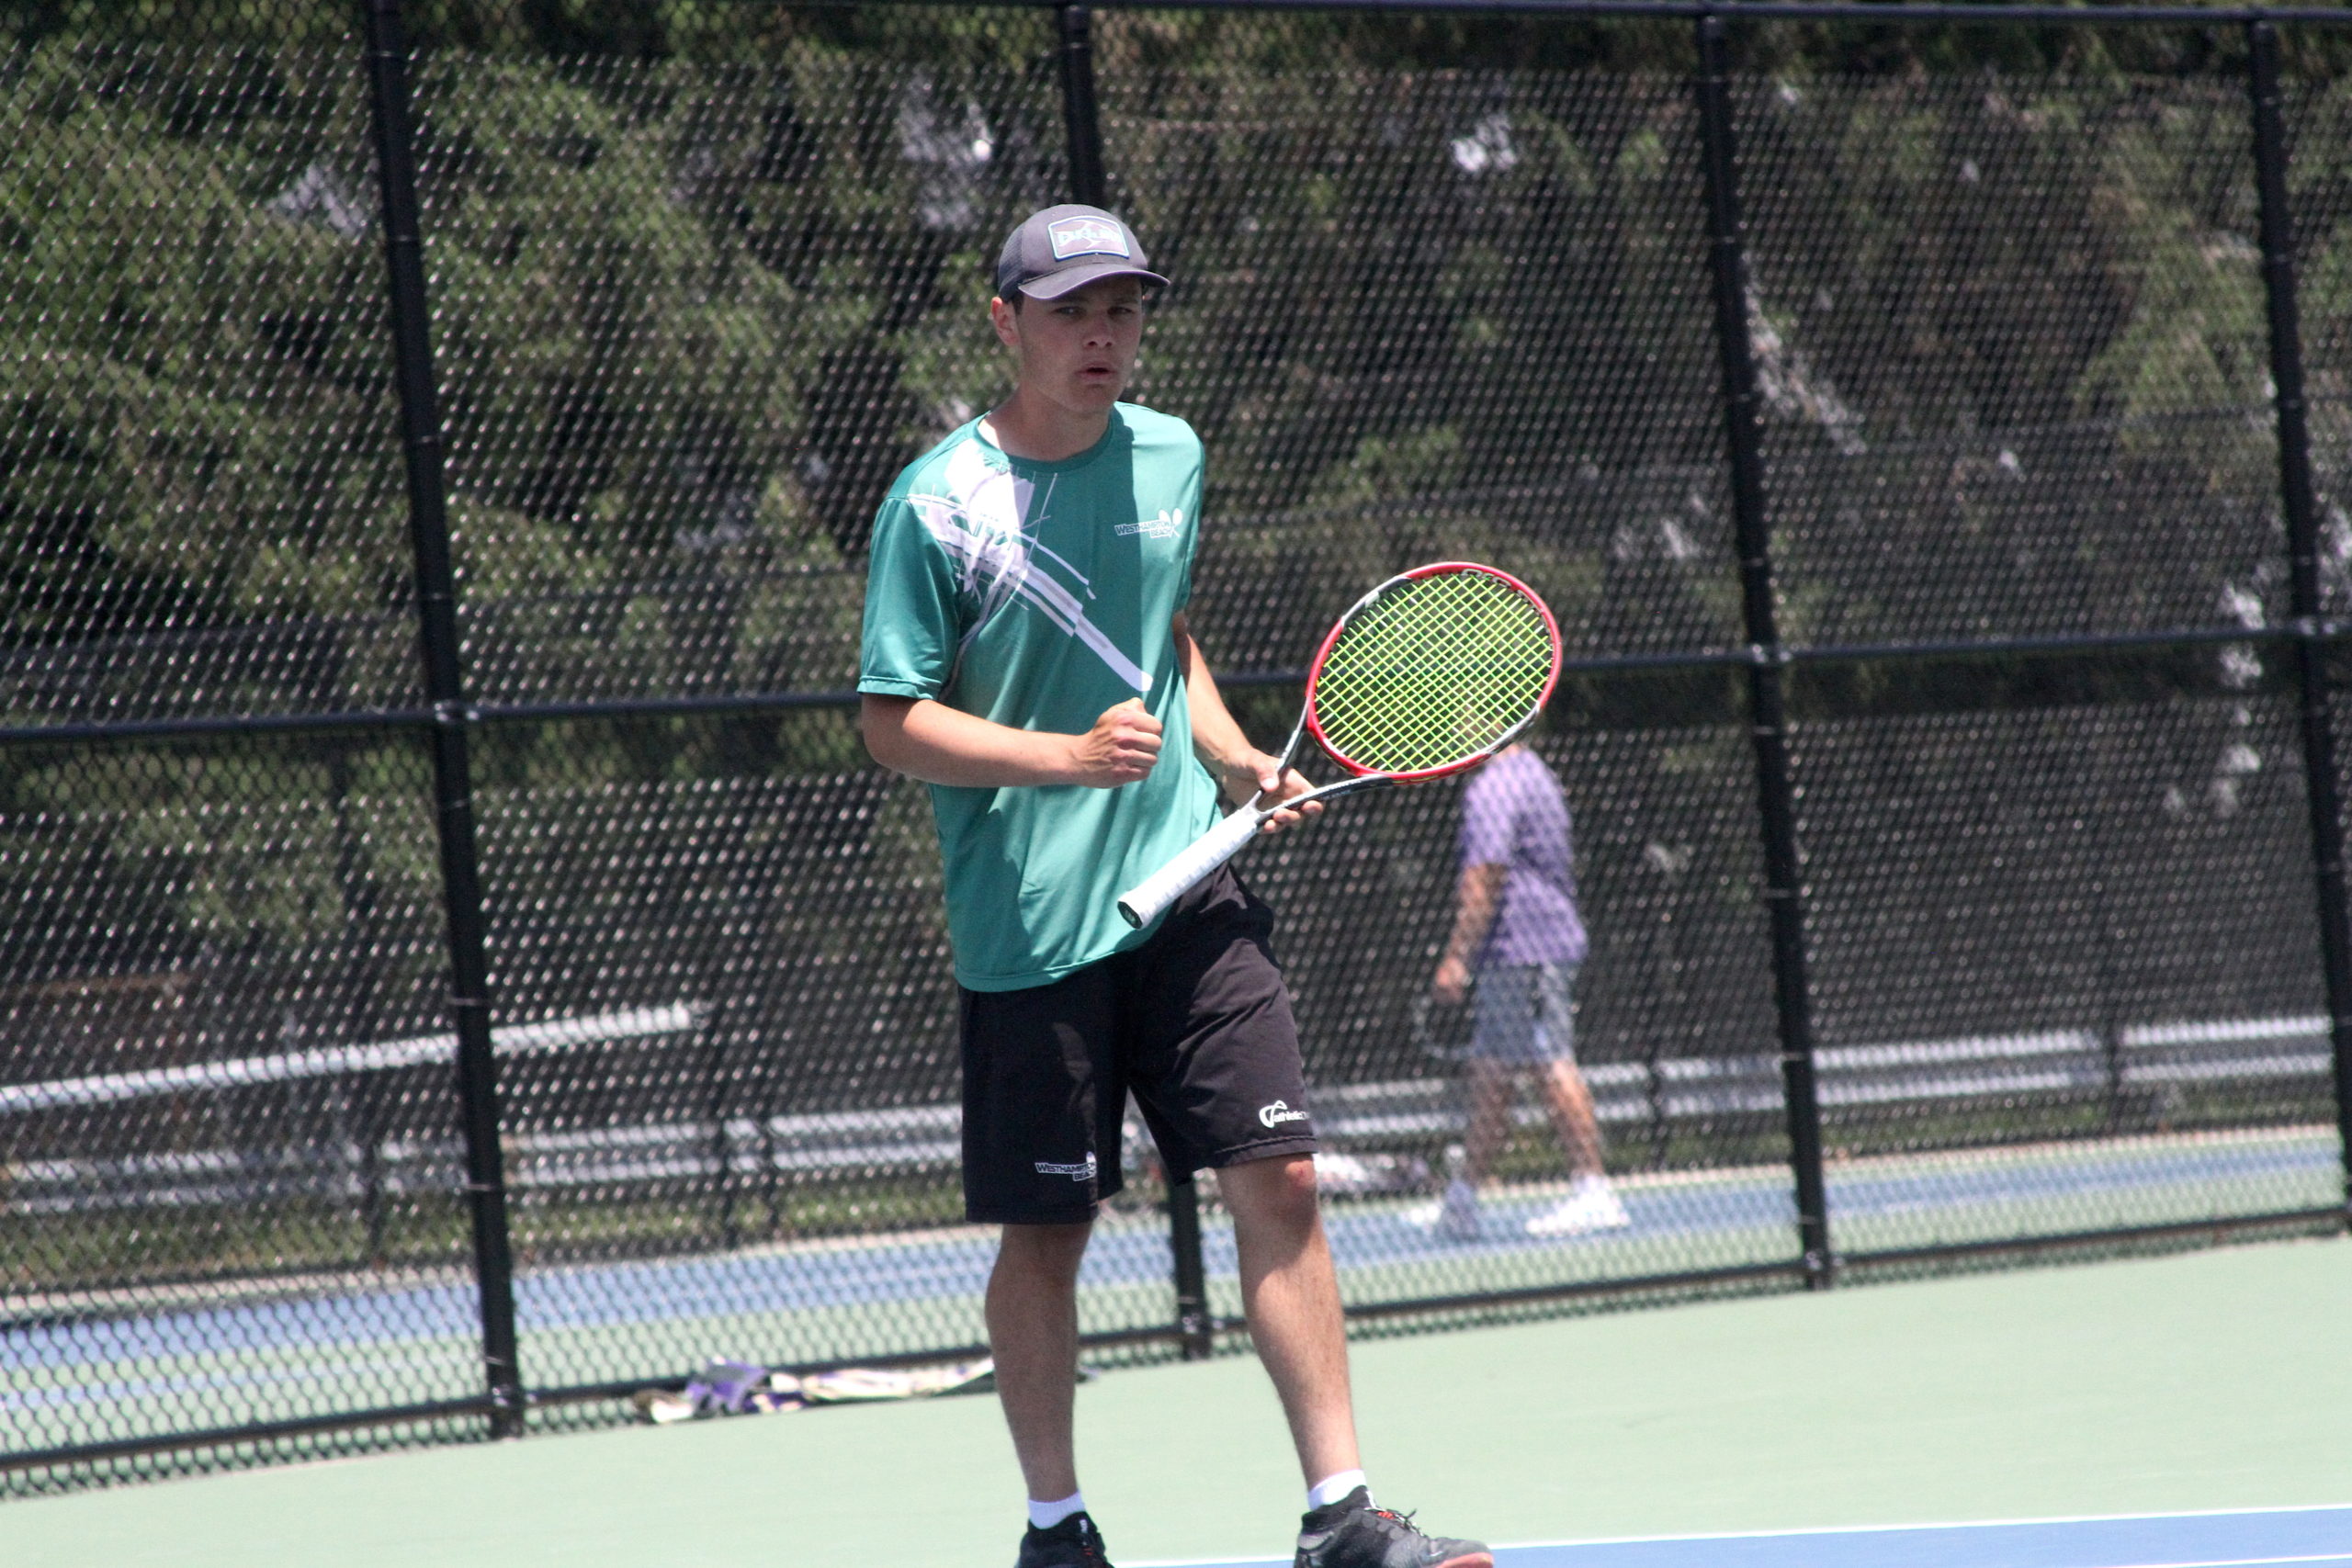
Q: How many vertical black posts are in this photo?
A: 4